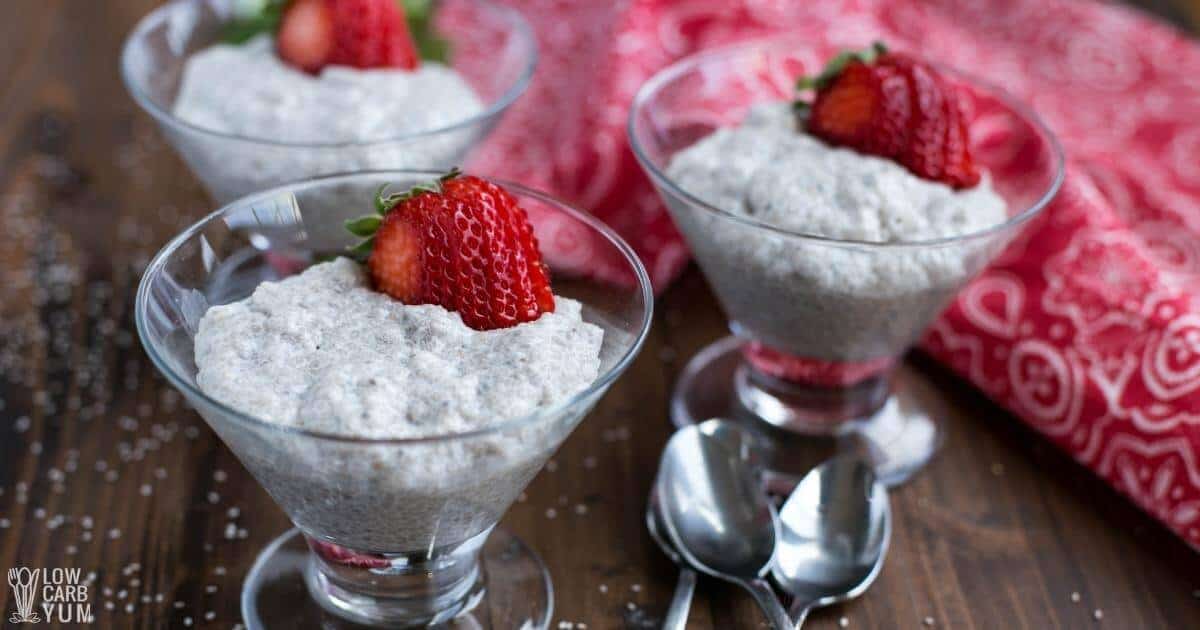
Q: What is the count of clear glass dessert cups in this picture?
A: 3